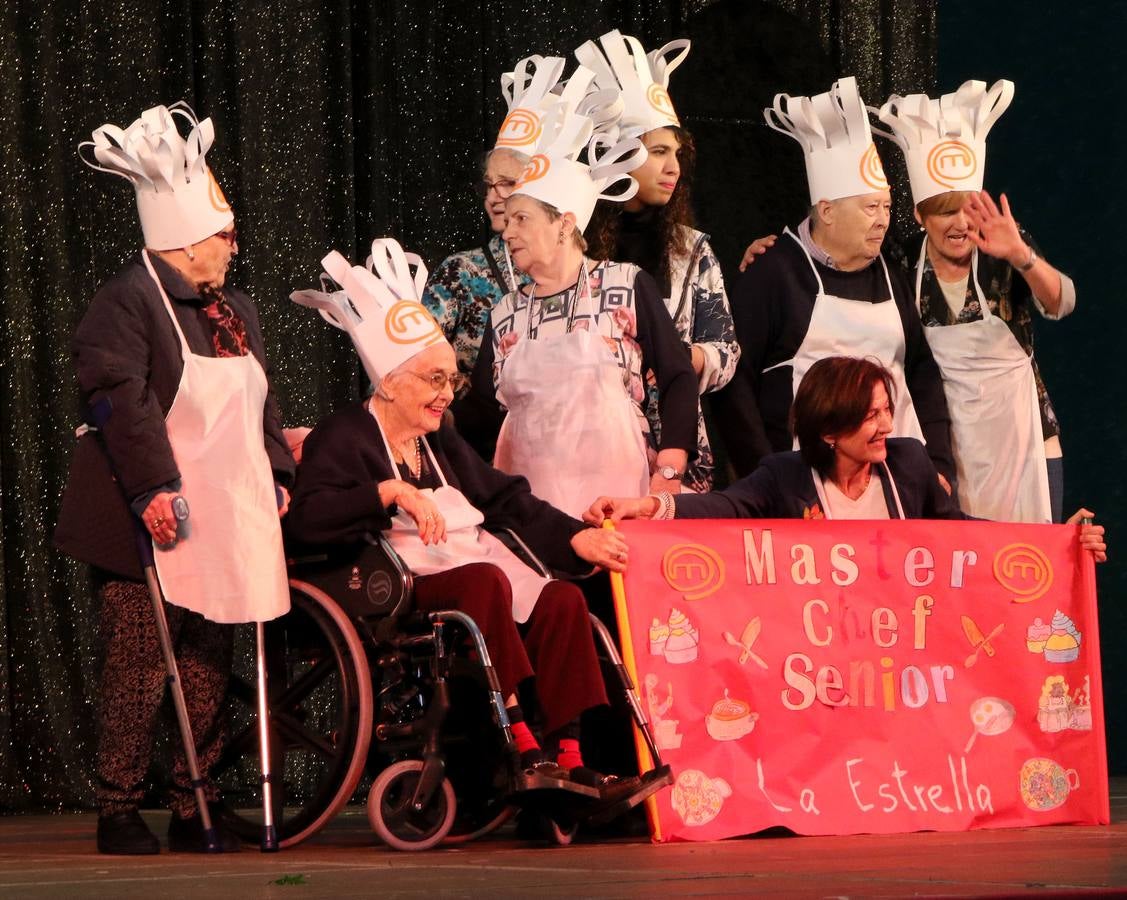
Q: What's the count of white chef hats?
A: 7